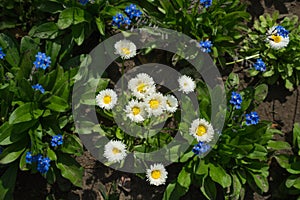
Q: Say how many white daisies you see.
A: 11